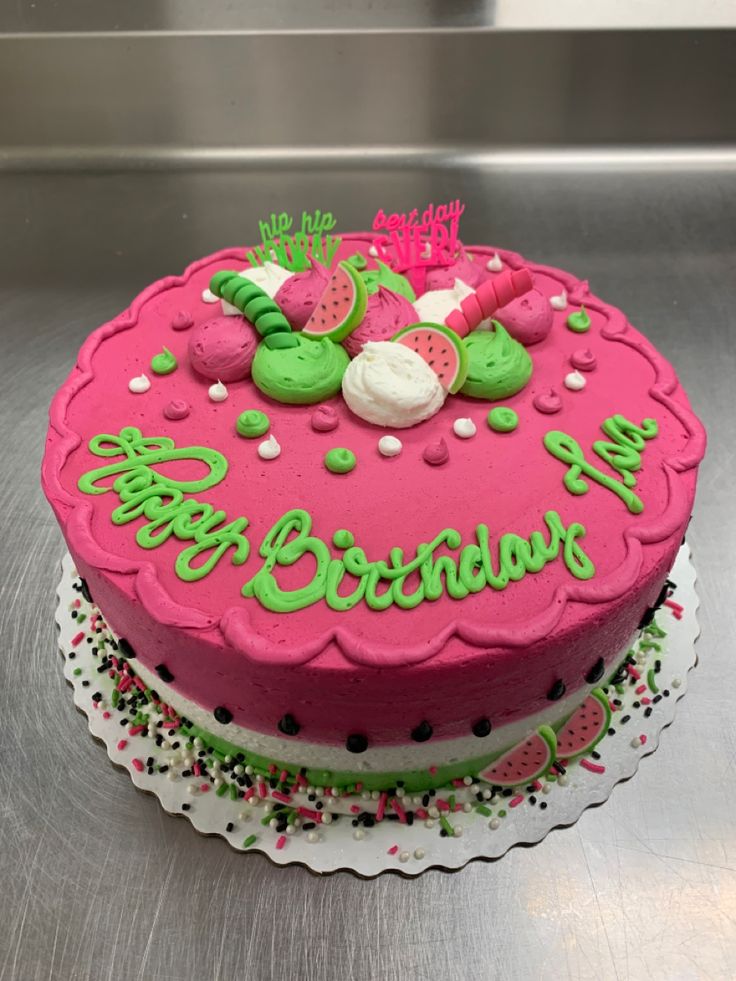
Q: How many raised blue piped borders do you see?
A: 0